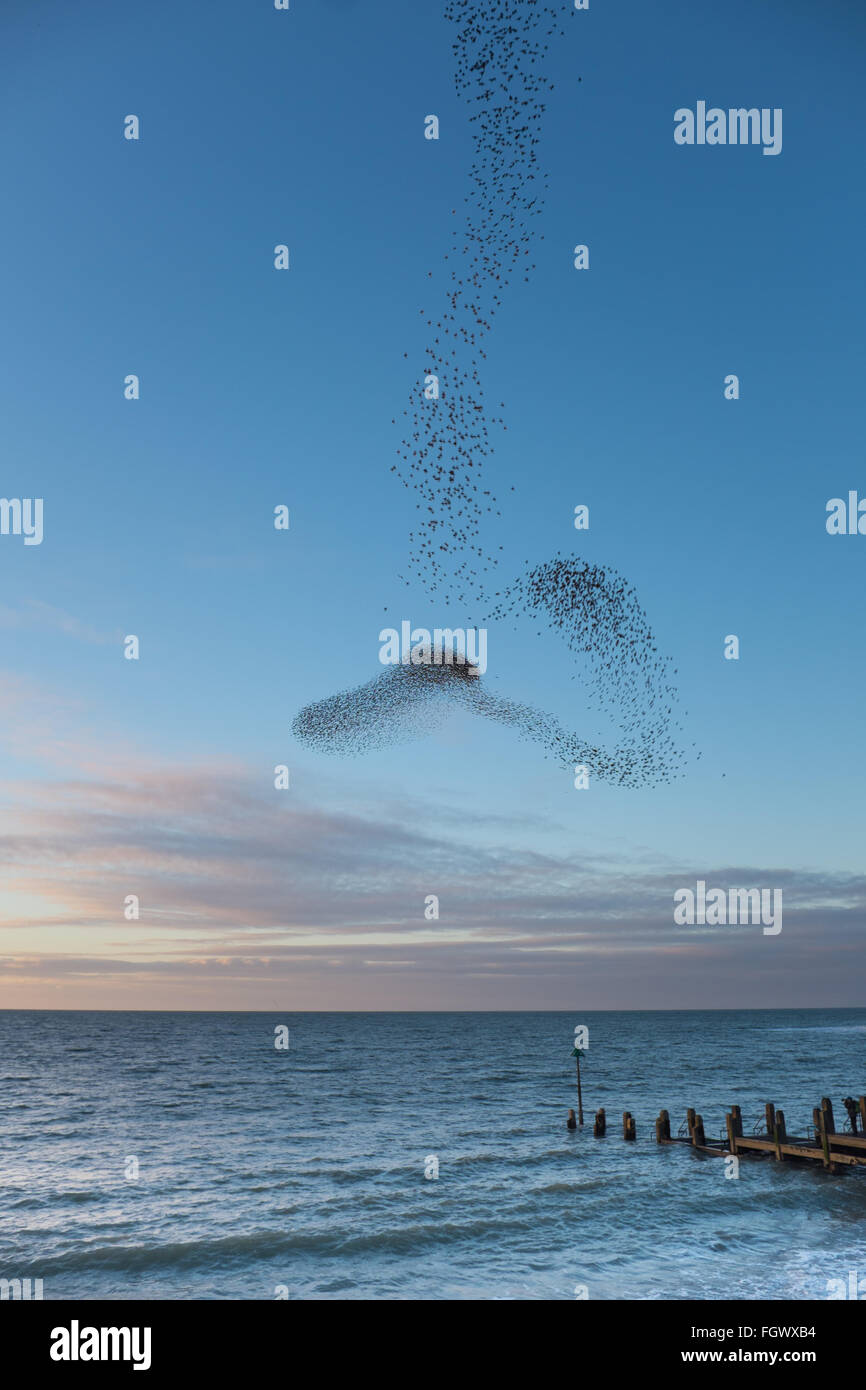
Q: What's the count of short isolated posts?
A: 3